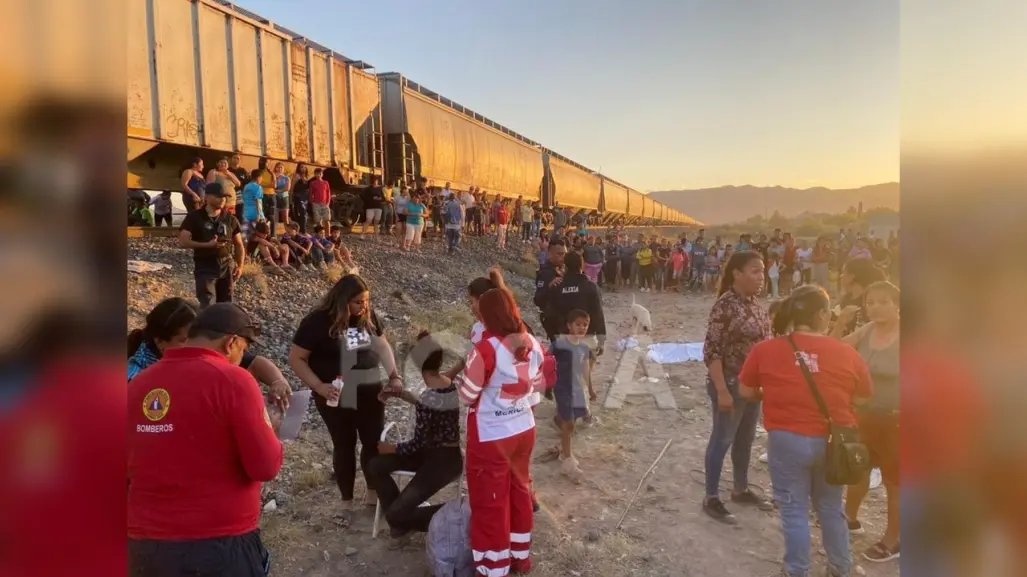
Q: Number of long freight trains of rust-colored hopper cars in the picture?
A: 1